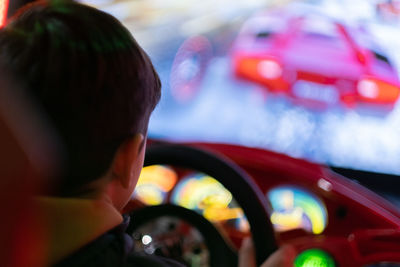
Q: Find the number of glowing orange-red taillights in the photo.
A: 2